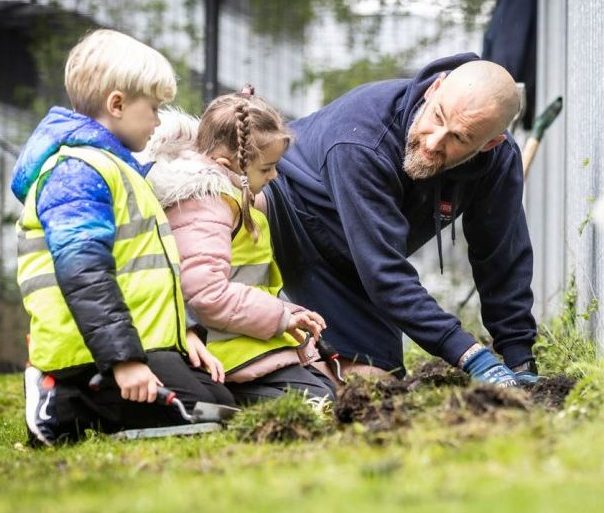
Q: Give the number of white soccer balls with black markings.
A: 0